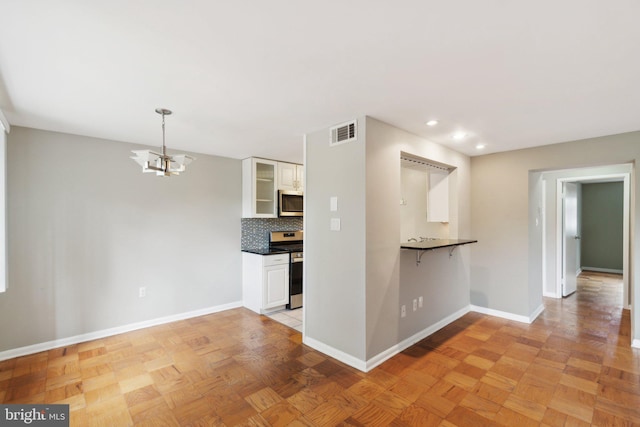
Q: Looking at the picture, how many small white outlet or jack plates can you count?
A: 4